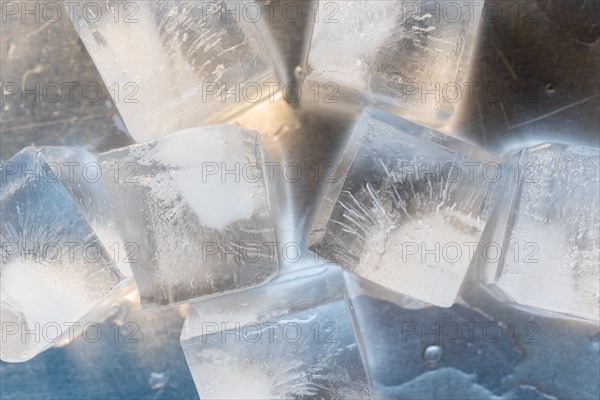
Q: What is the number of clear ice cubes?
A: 7